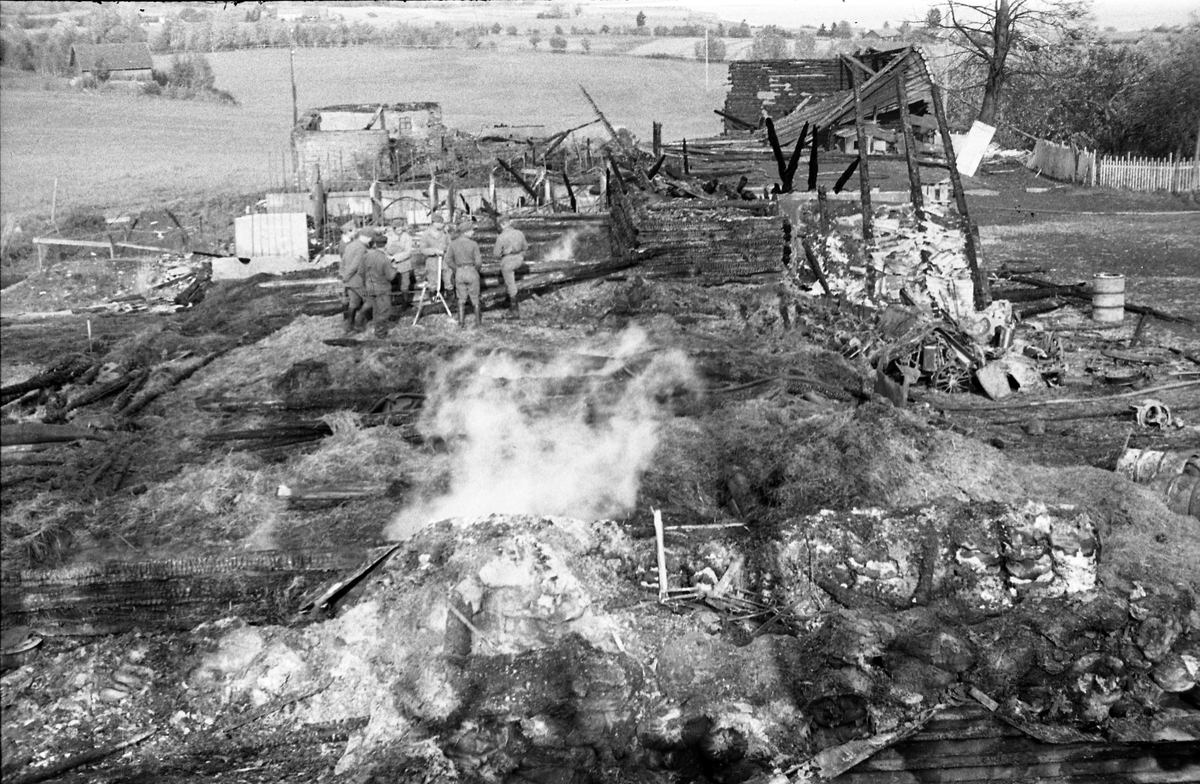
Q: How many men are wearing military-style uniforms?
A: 7